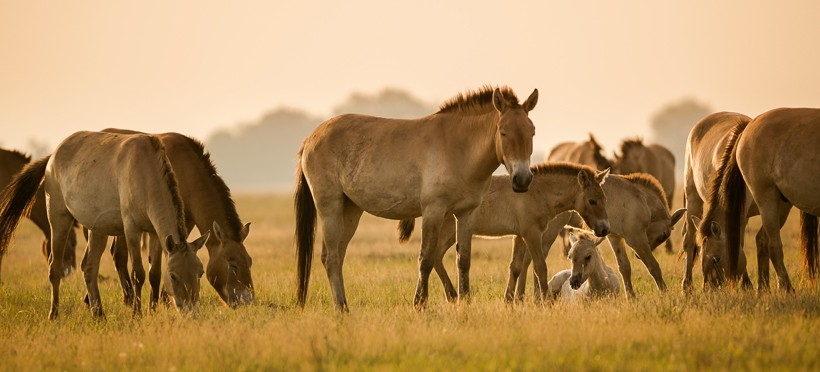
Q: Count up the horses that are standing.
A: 10